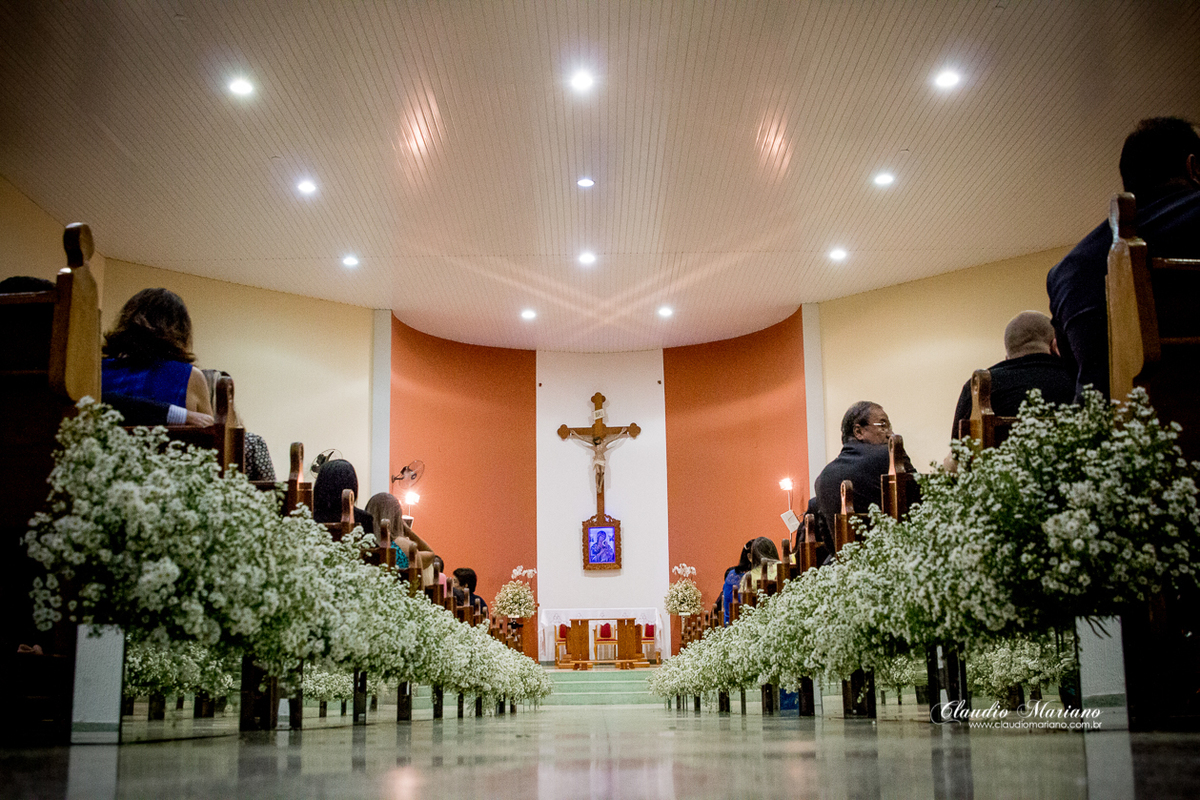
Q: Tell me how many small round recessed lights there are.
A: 11